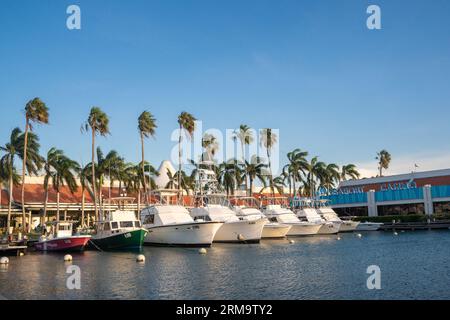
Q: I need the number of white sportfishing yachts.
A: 6